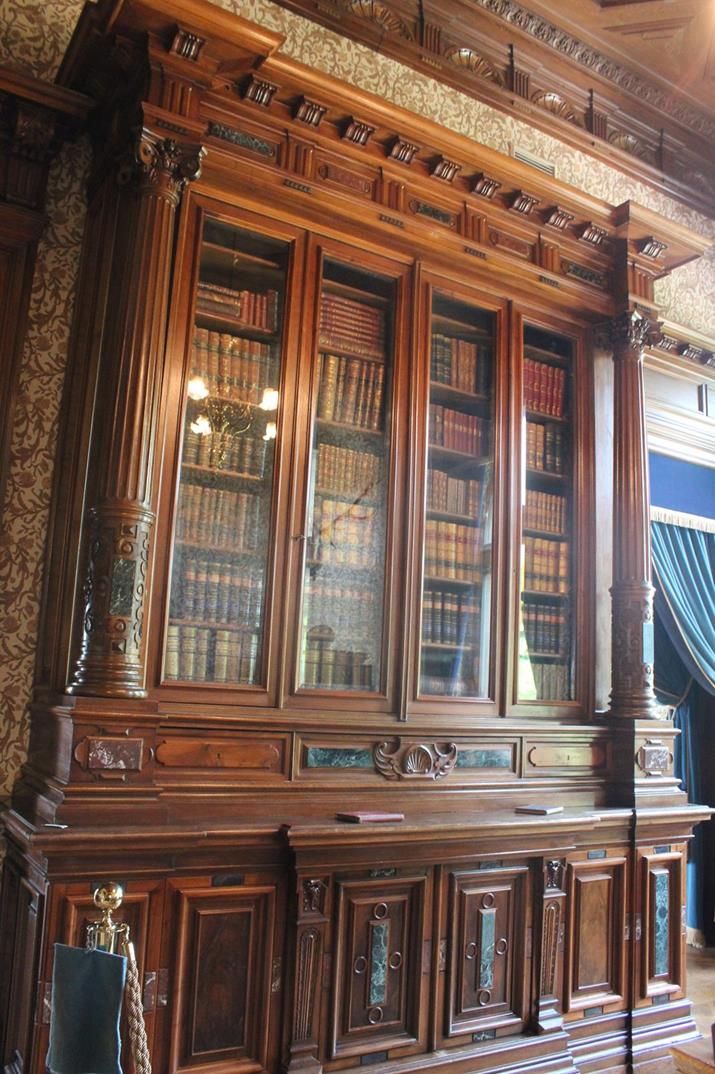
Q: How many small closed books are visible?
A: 2